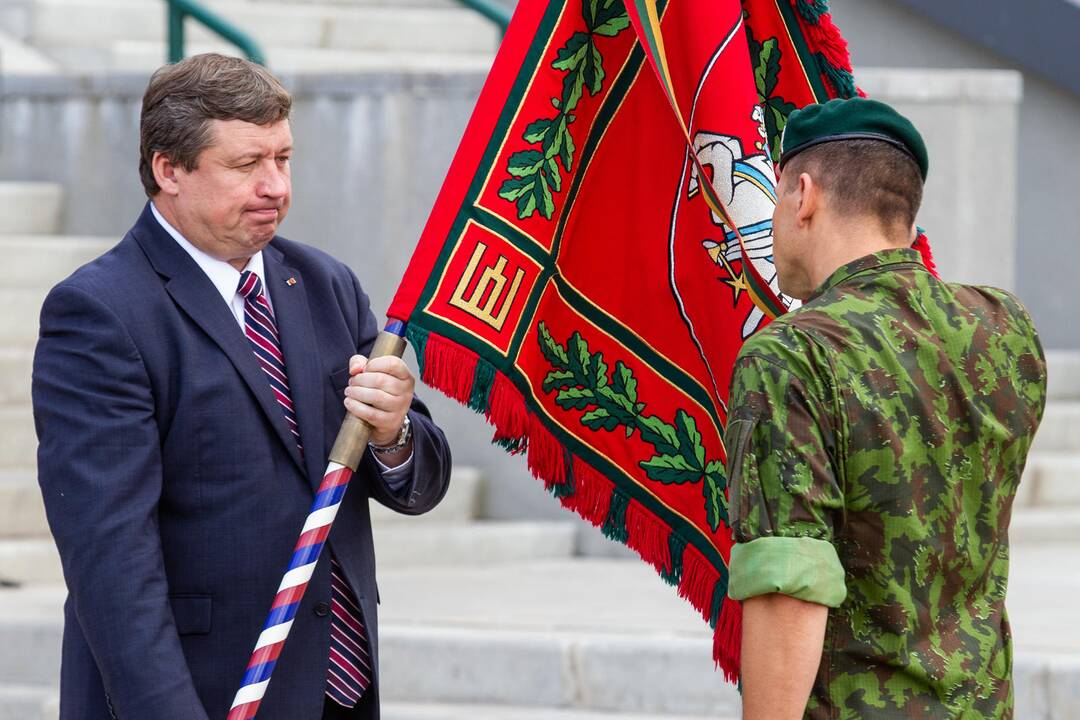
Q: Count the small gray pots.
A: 0